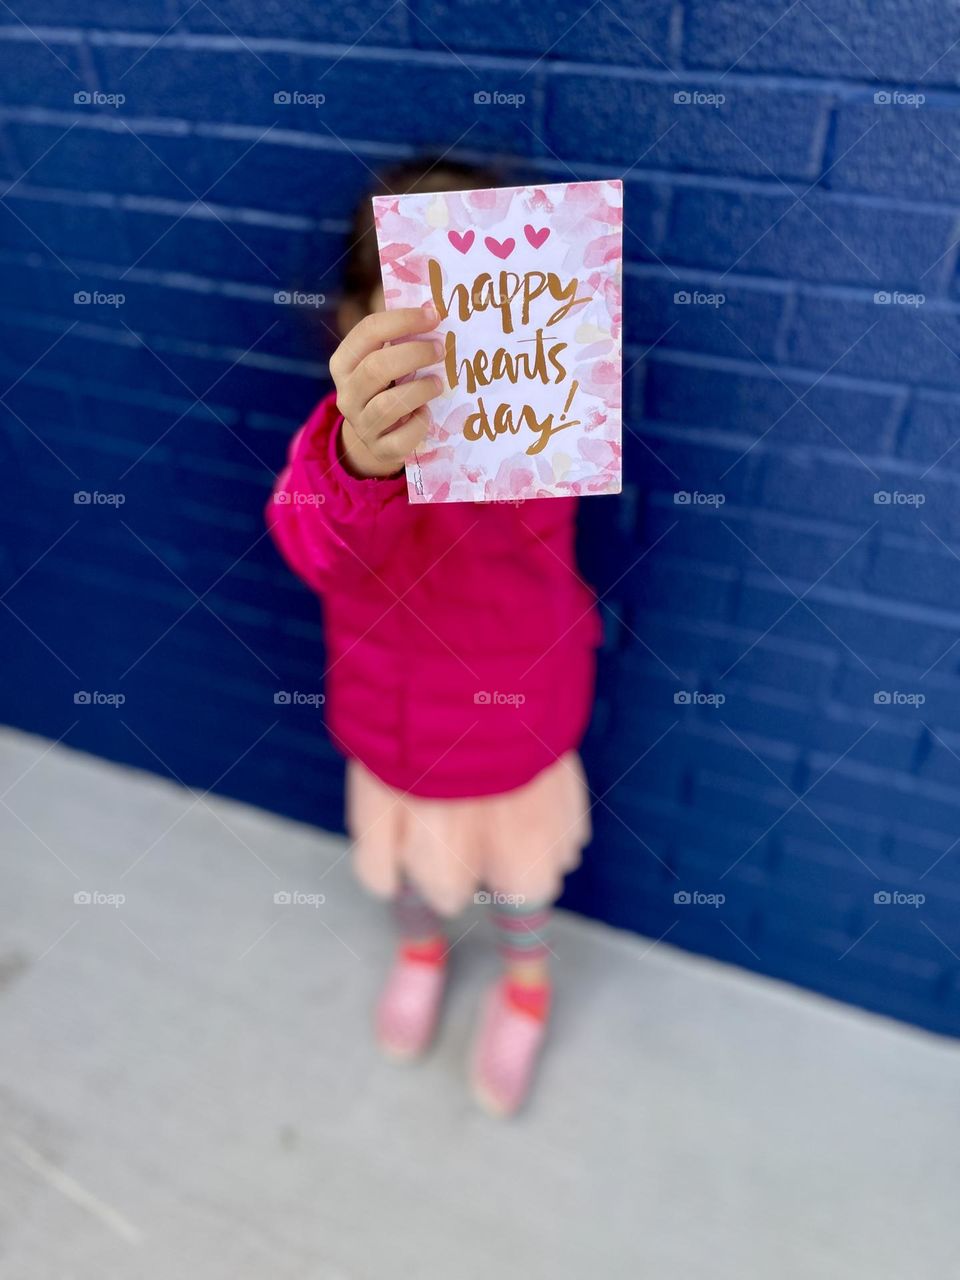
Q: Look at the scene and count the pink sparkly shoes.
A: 2